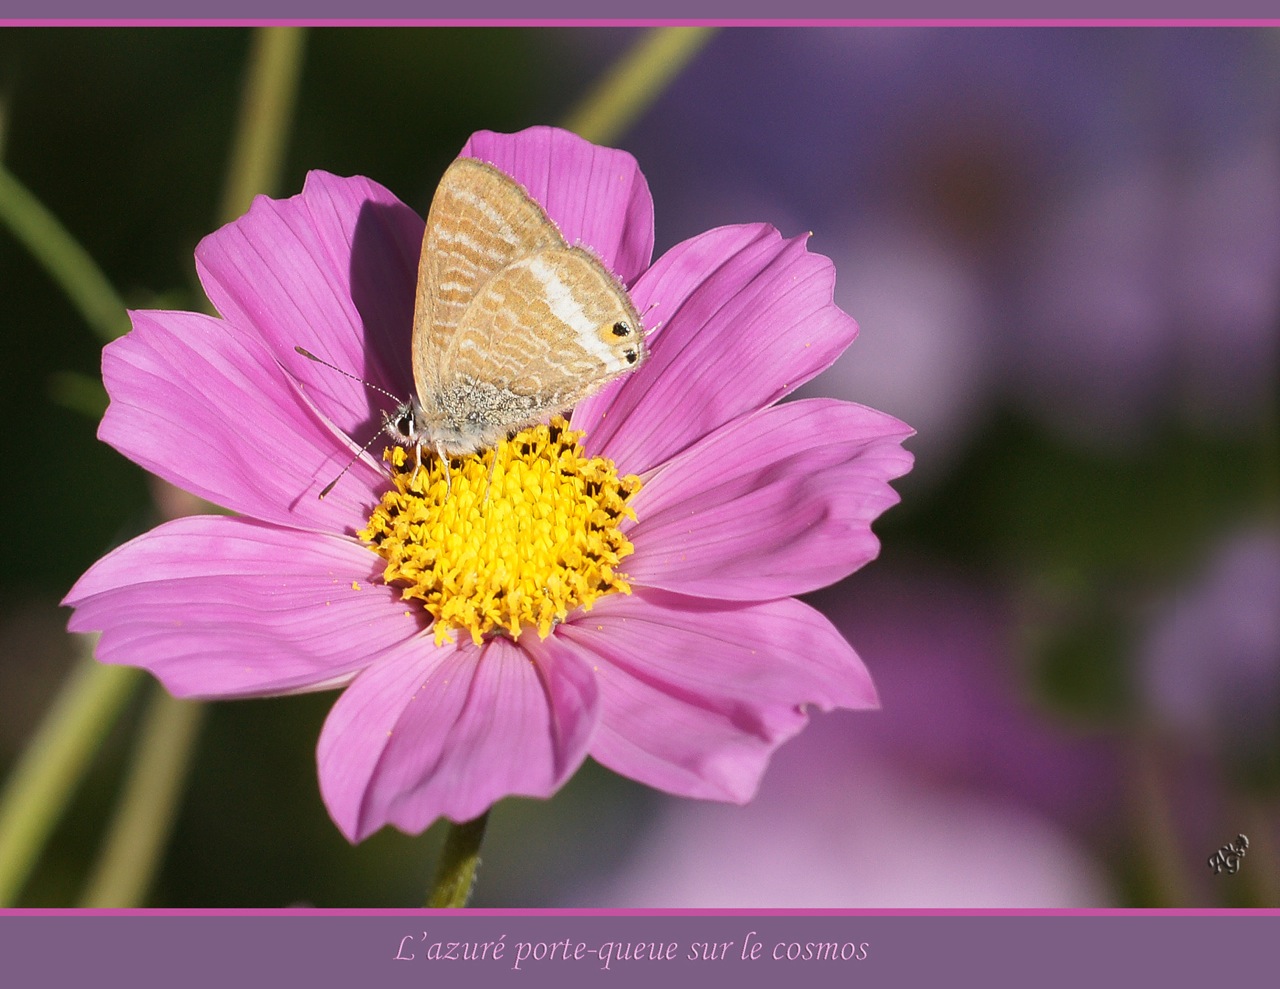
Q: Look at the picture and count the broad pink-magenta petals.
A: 8